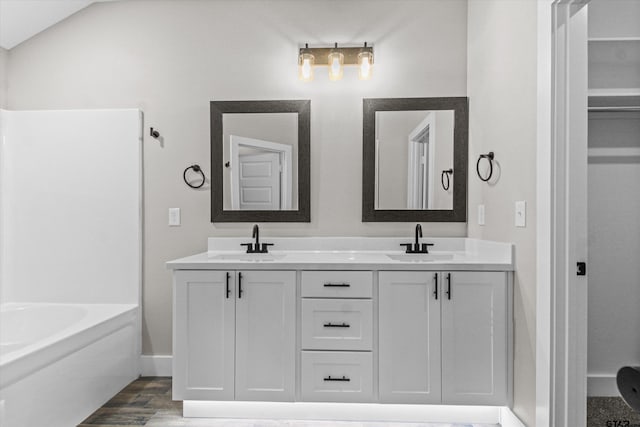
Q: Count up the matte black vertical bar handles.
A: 4